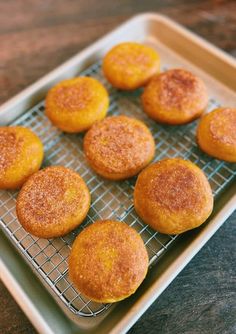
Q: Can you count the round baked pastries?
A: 9